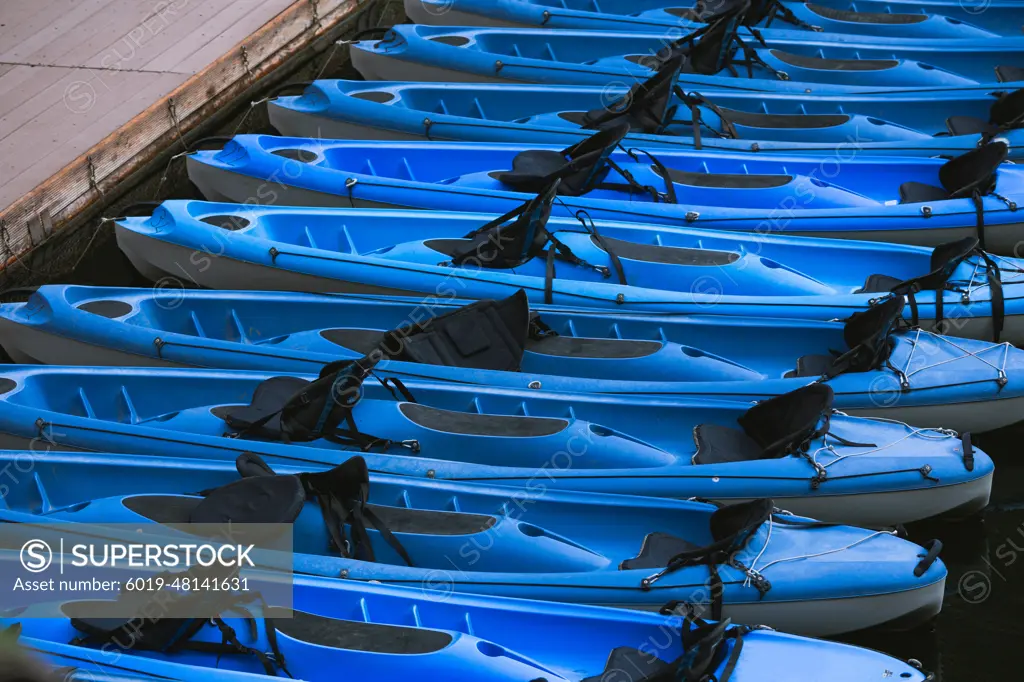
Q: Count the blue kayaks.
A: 9